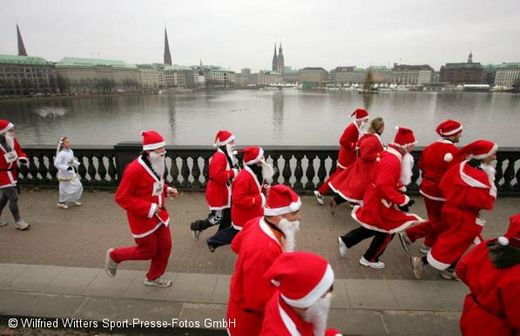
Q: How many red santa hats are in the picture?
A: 11